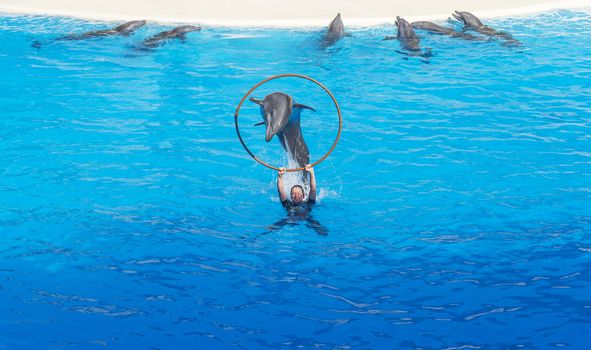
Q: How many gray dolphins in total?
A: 7